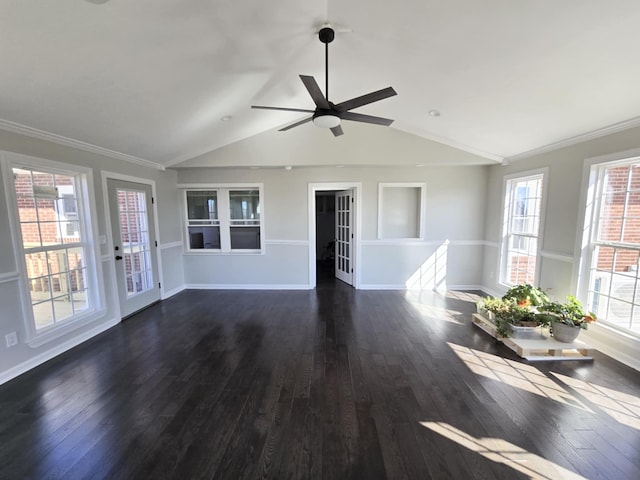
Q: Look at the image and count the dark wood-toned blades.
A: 6